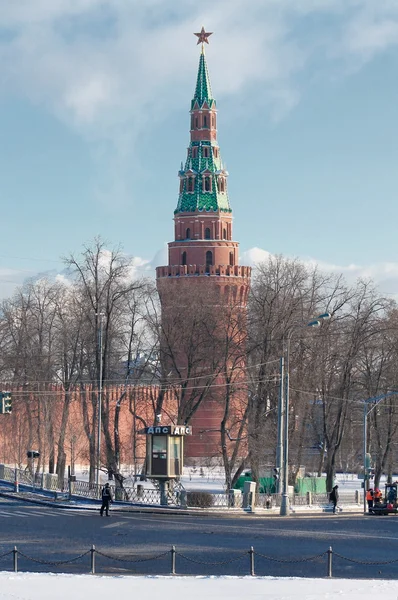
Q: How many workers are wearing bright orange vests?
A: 2